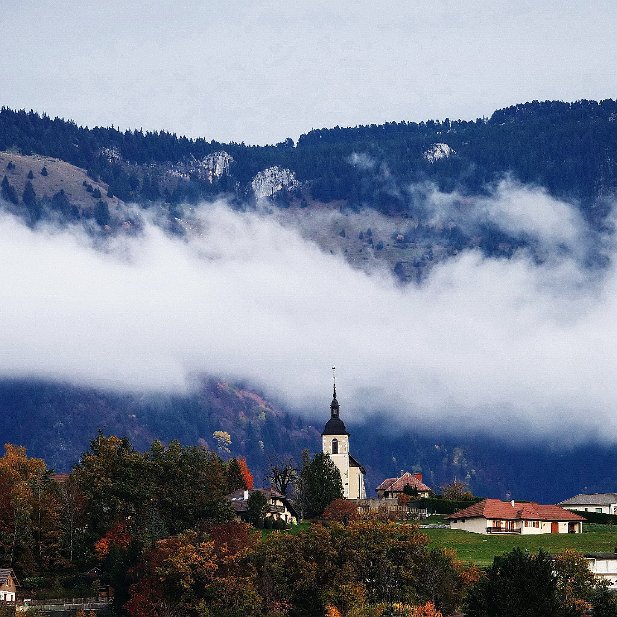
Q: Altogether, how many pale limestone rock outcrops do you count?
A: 3